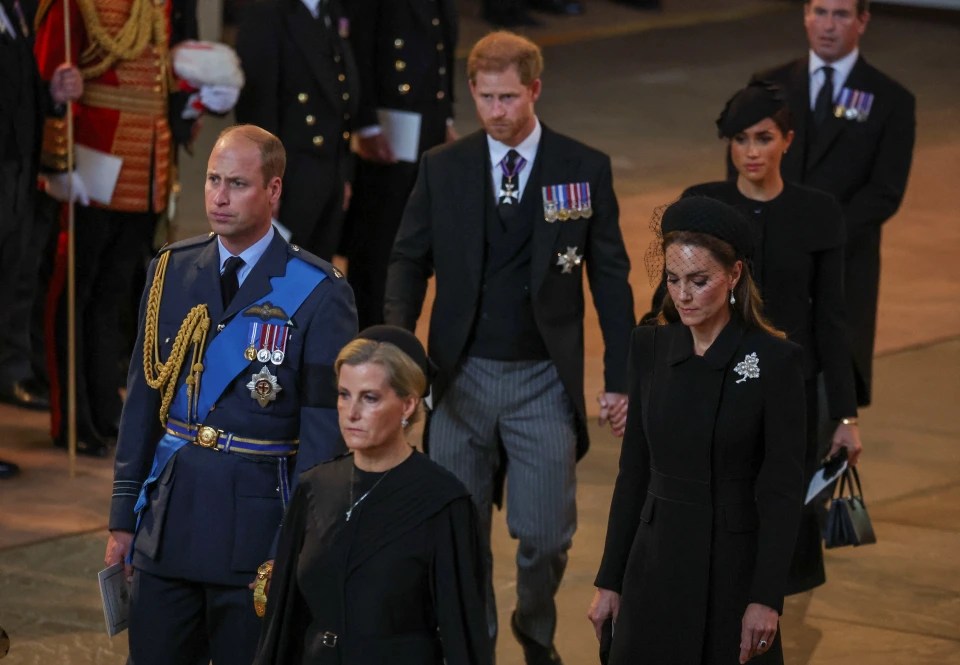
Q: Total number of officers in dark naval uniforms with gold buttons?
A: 2